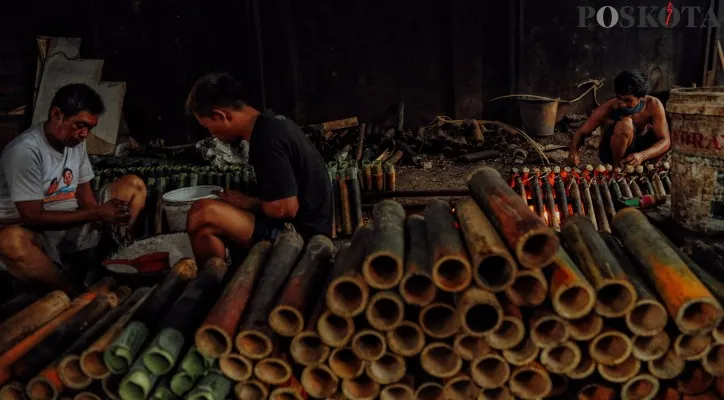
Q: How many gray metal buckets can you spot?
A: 1